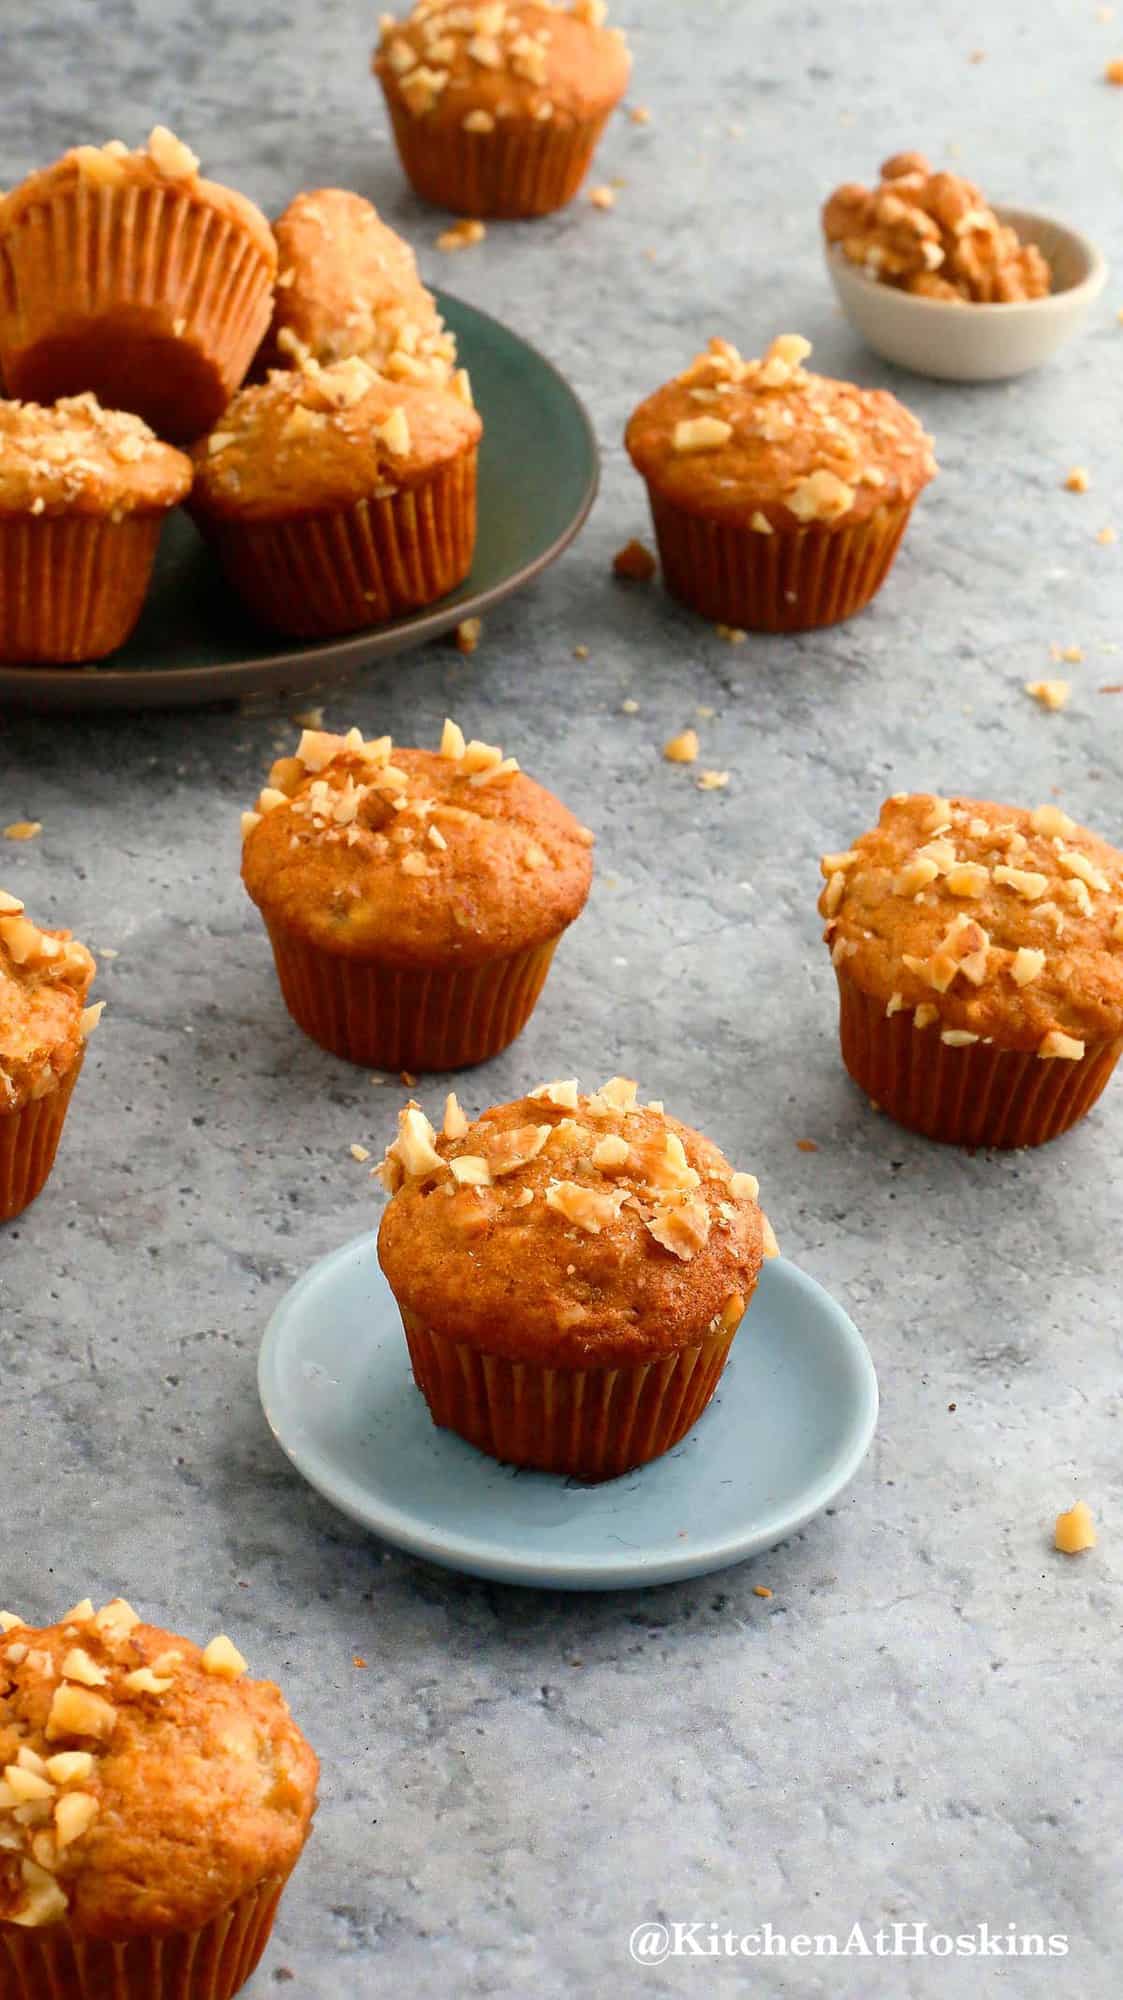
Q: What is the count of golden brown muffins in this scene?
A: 11